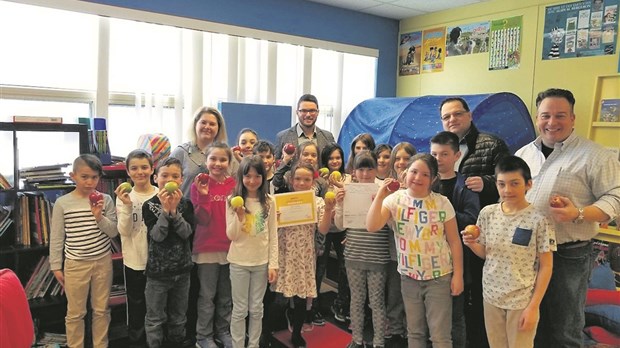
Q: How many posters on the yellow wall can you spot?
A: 5